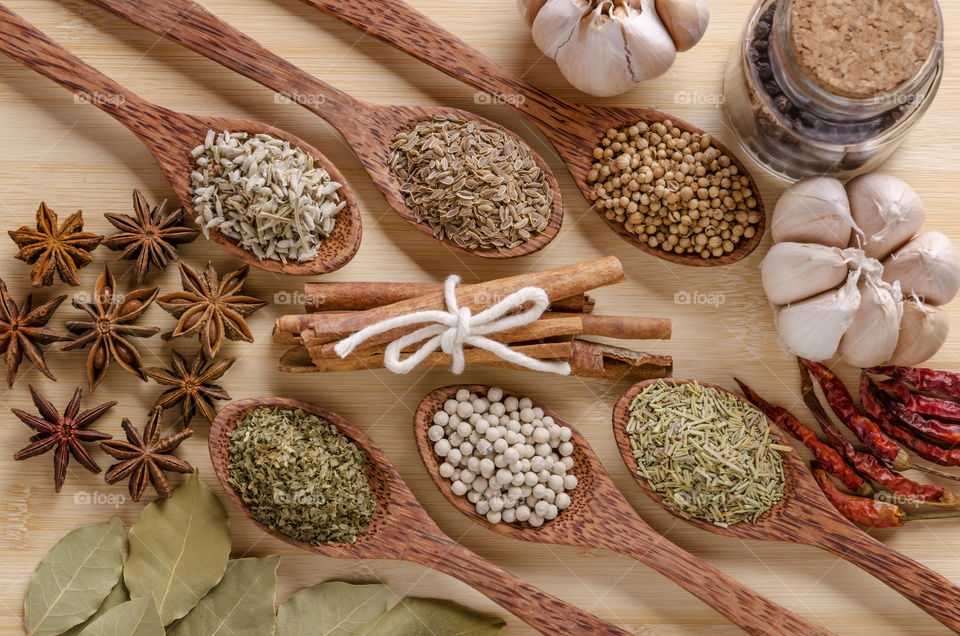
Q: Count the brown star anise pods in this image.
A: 8